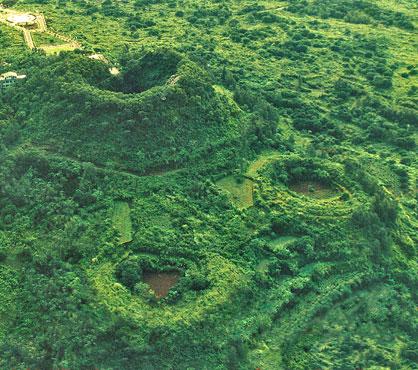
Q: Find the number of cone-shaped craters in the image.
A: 3